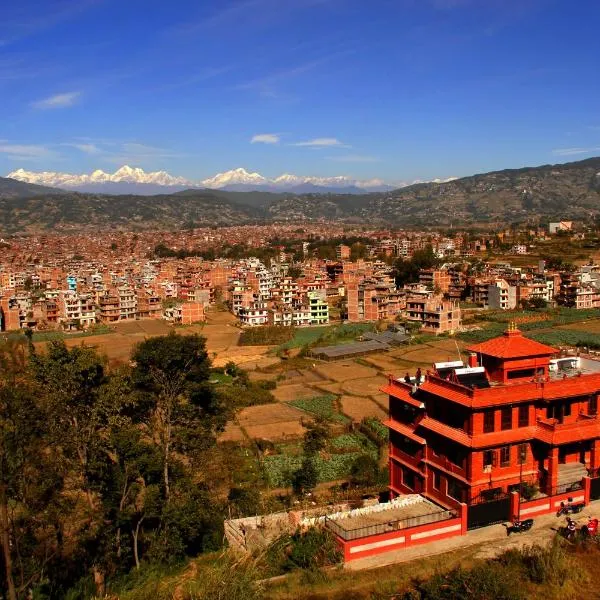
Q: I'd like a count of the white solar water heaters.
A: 2